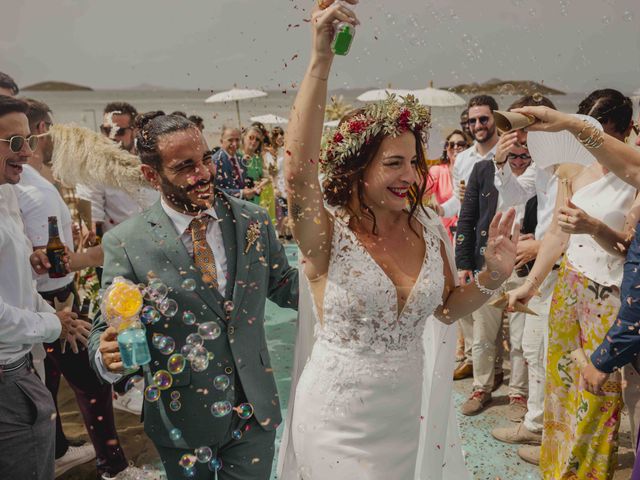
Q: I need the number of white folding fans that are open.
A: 1